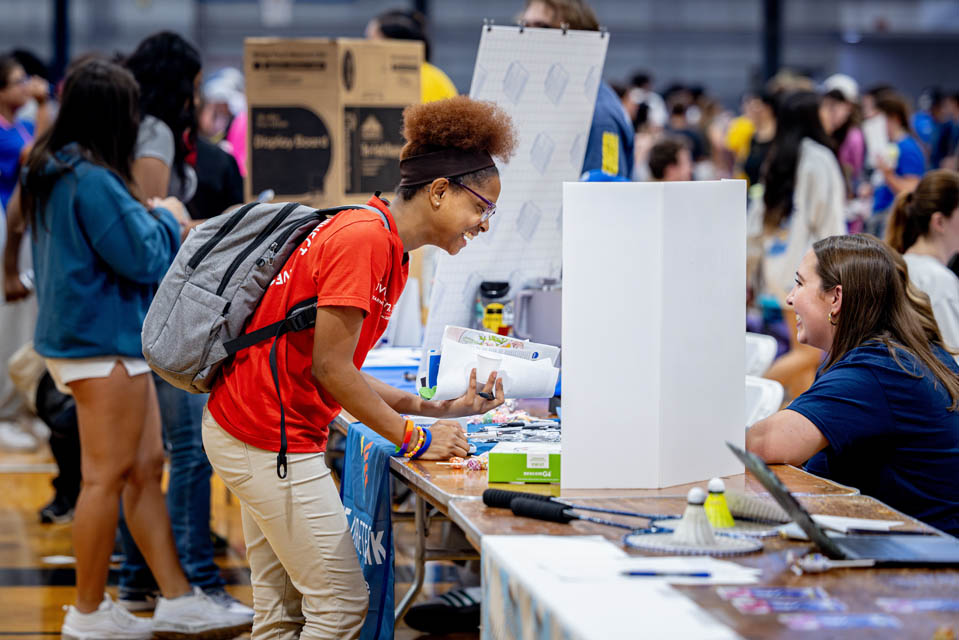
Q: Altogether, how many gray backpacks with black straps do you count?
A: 1